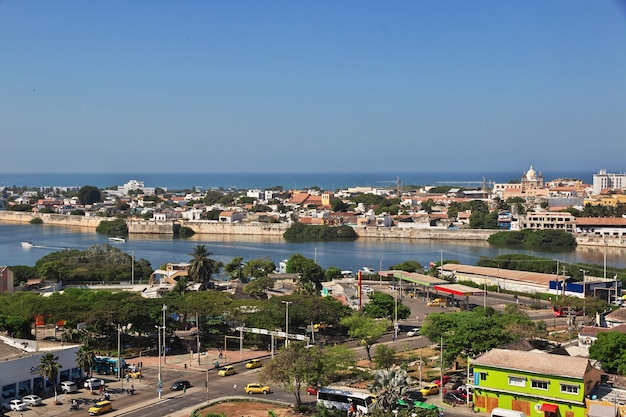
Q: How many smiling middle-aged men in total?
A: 0